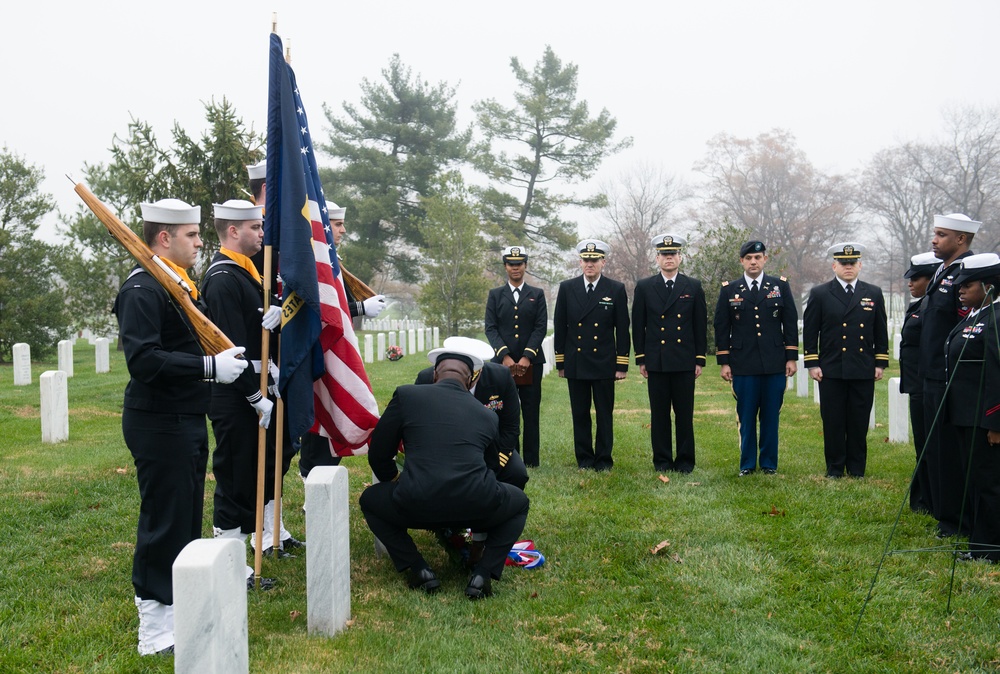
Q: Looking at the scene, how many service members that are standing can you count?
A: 12